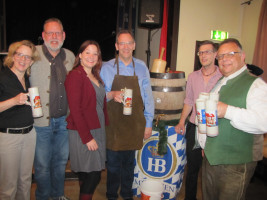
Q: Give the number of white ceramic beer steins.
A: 6